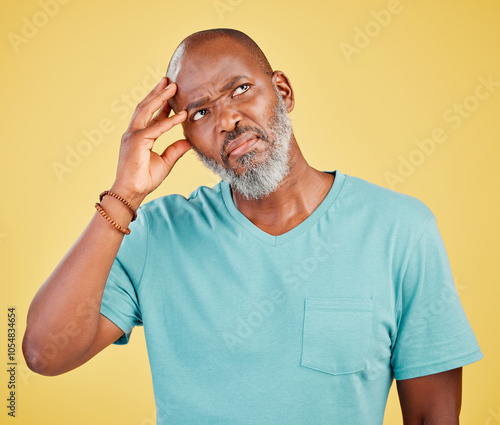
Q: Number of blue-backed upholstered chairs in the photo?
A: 0